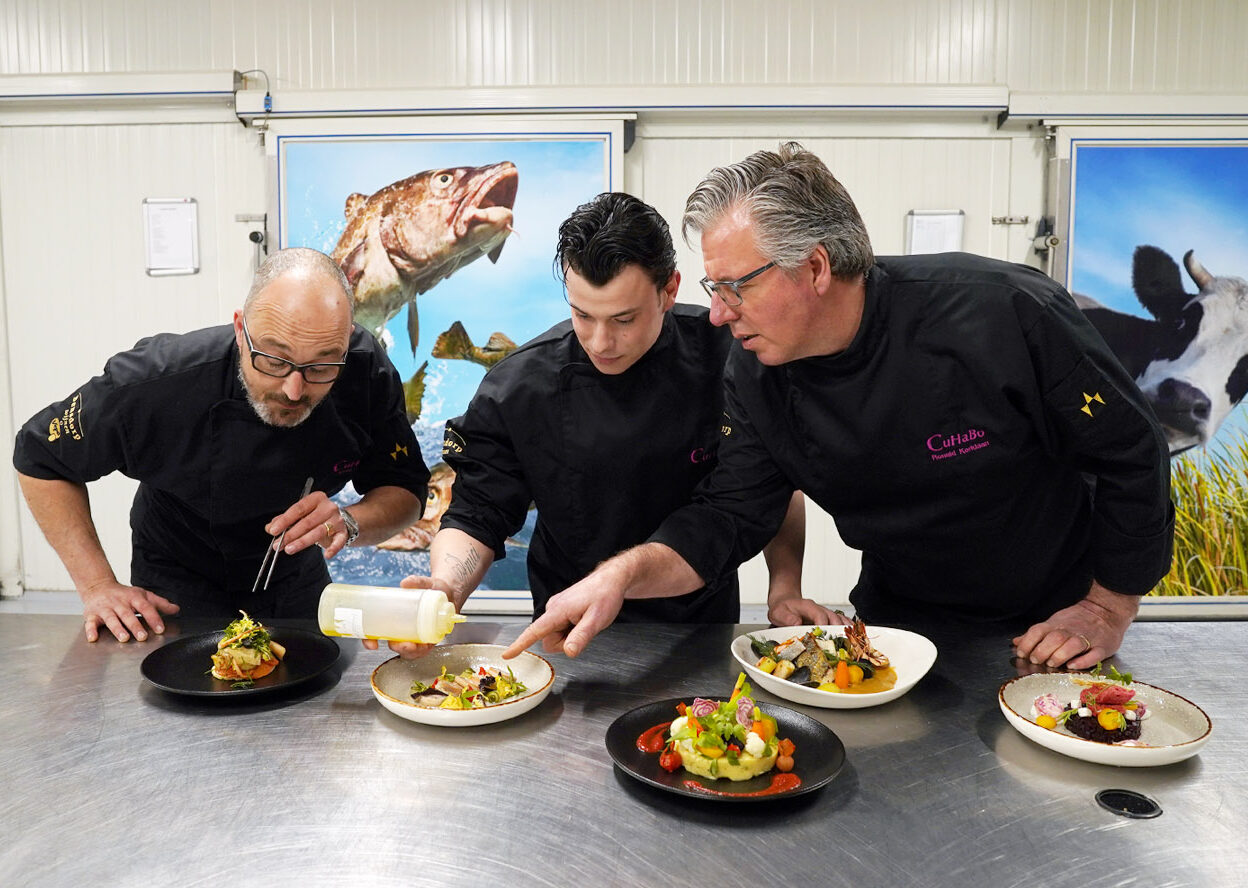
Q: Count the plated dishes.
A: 5